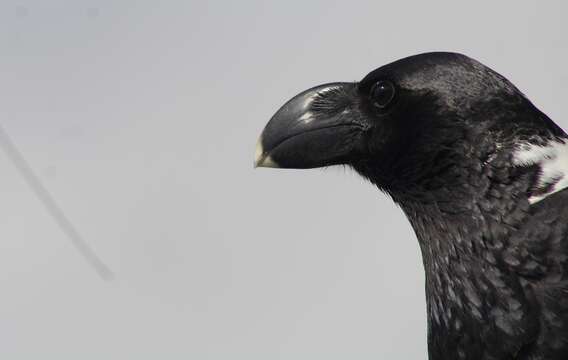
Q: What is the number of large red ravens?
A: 0